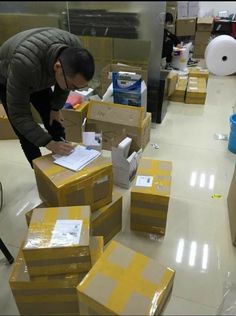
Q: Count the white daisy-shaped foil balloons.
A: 0